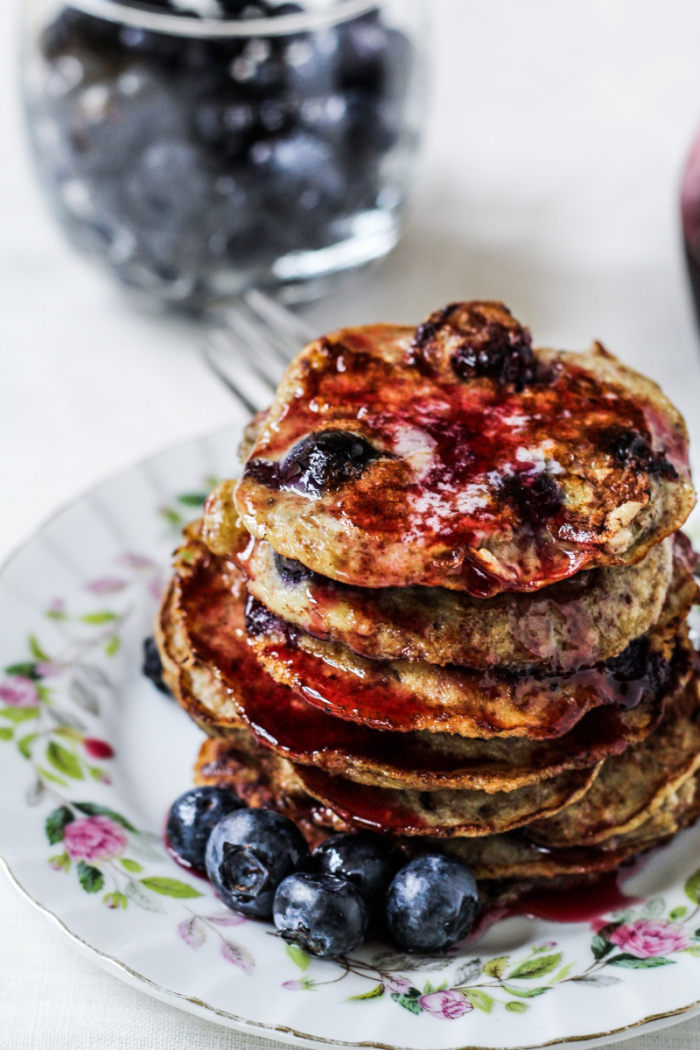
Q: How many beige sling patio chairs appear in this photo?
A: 0